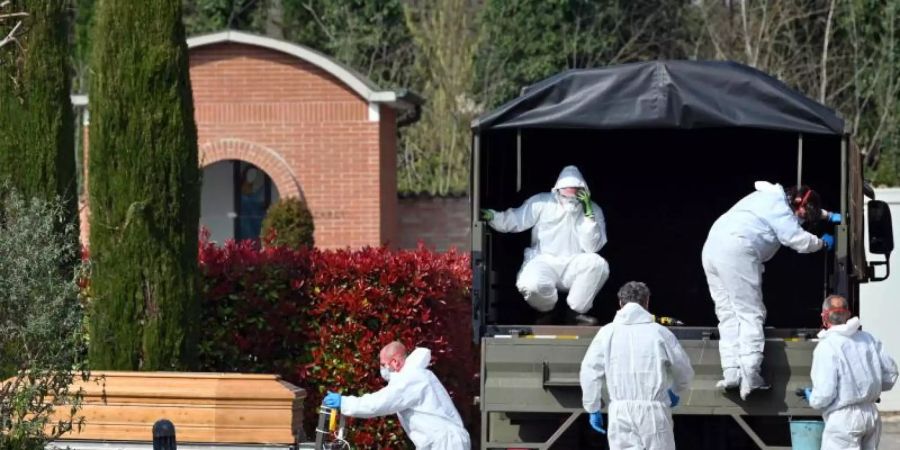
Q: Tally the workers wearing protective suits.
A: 5